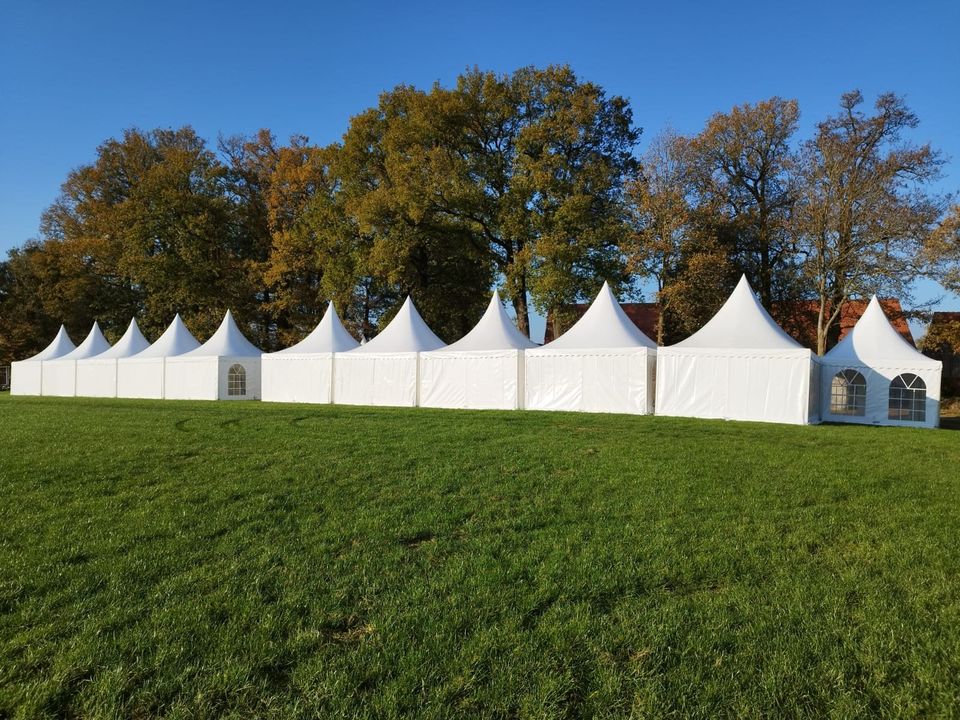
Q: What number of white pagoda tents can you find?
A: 11